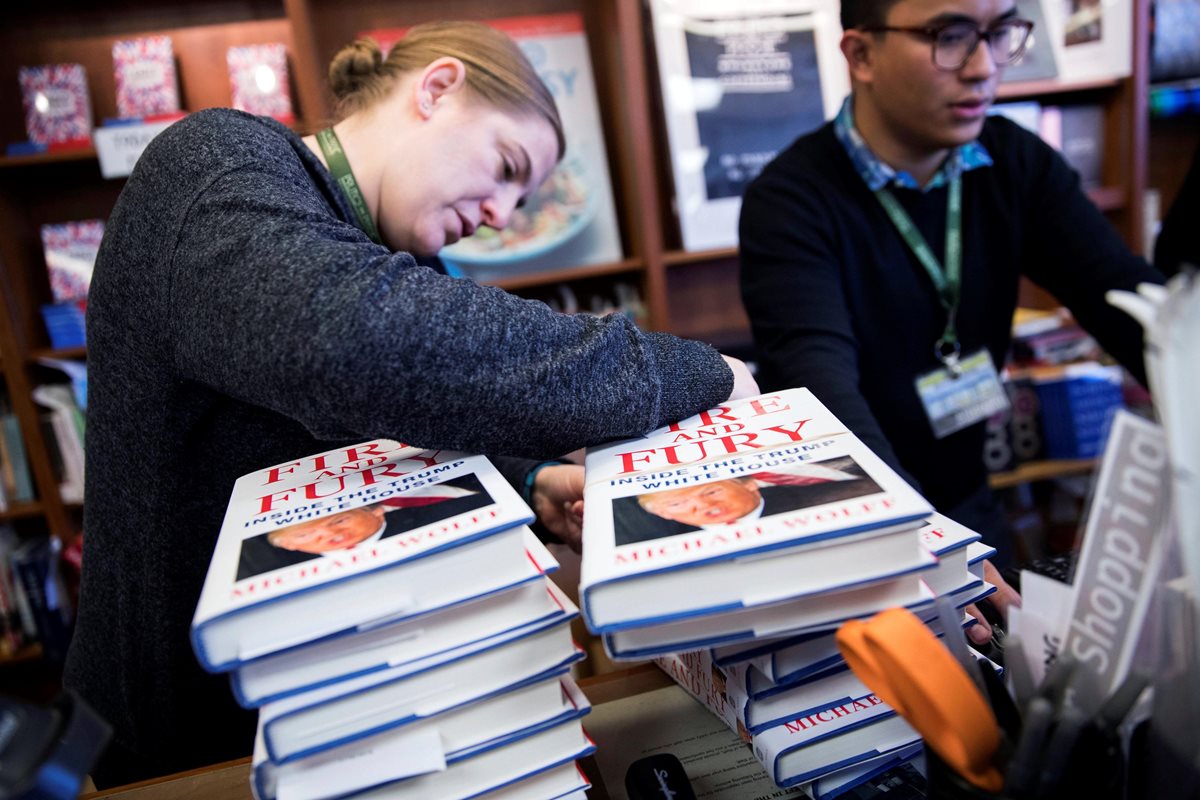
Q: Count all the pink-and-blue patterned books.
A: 4